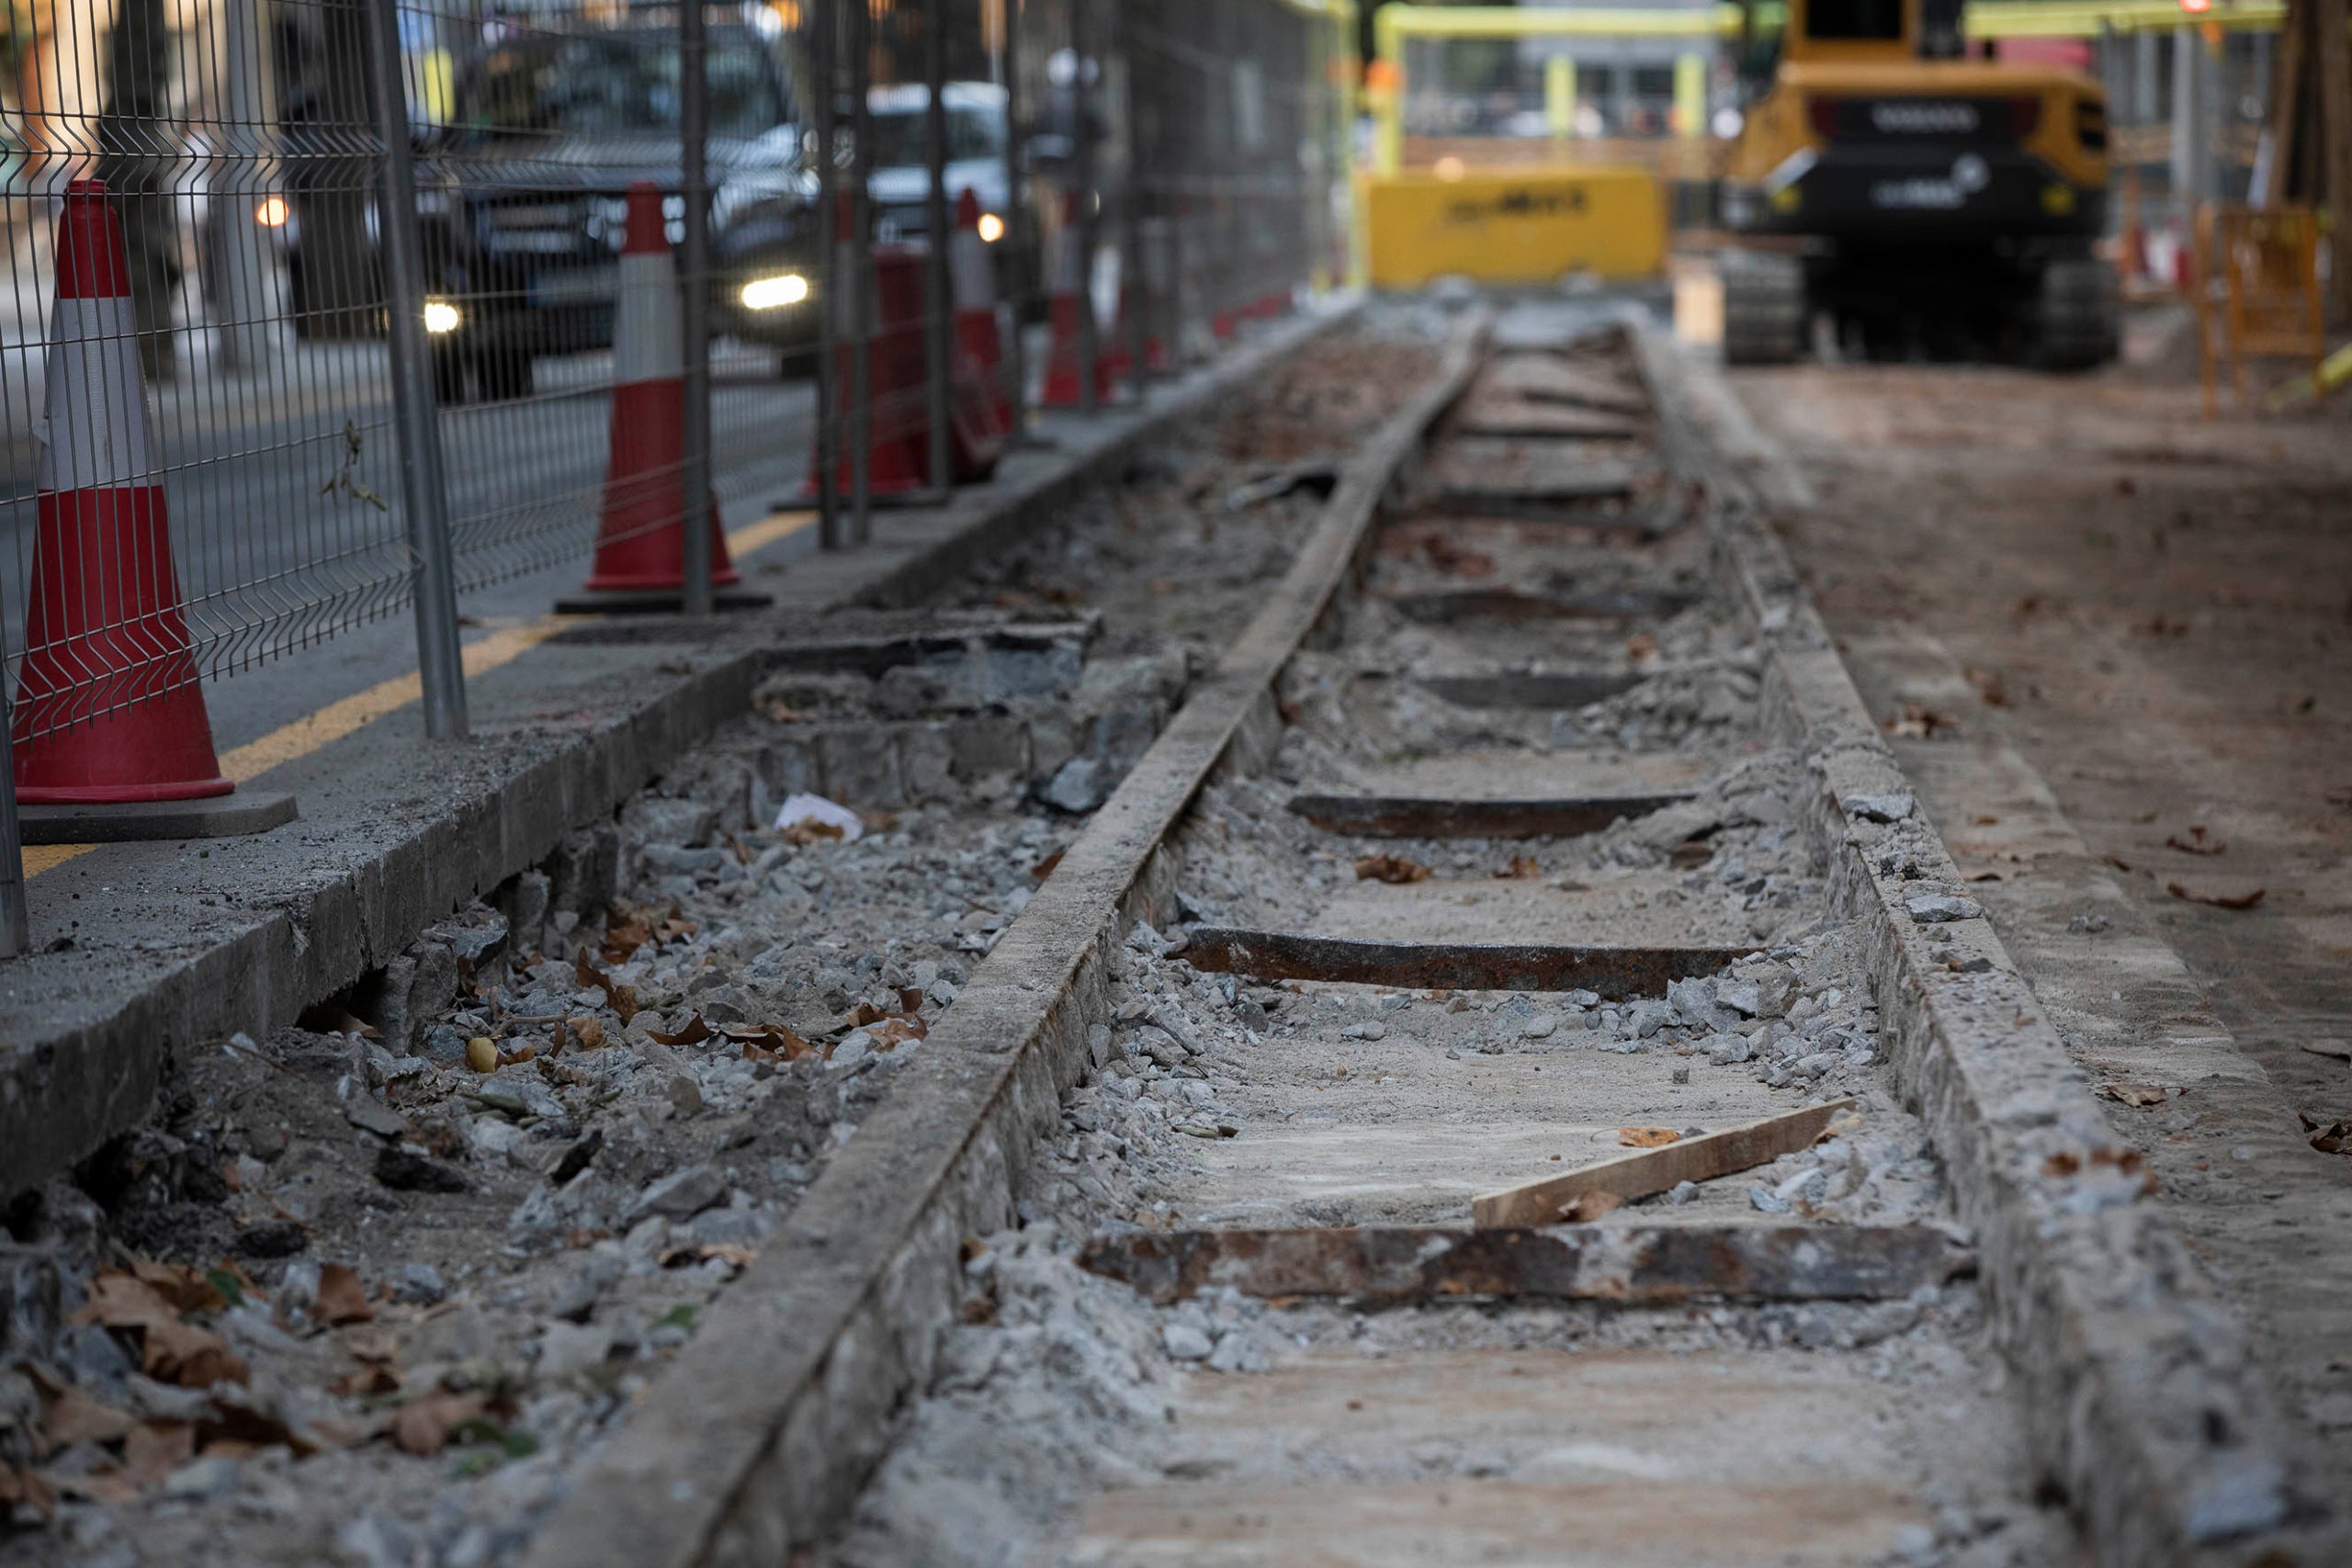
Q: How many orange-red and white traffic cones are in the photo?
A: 5